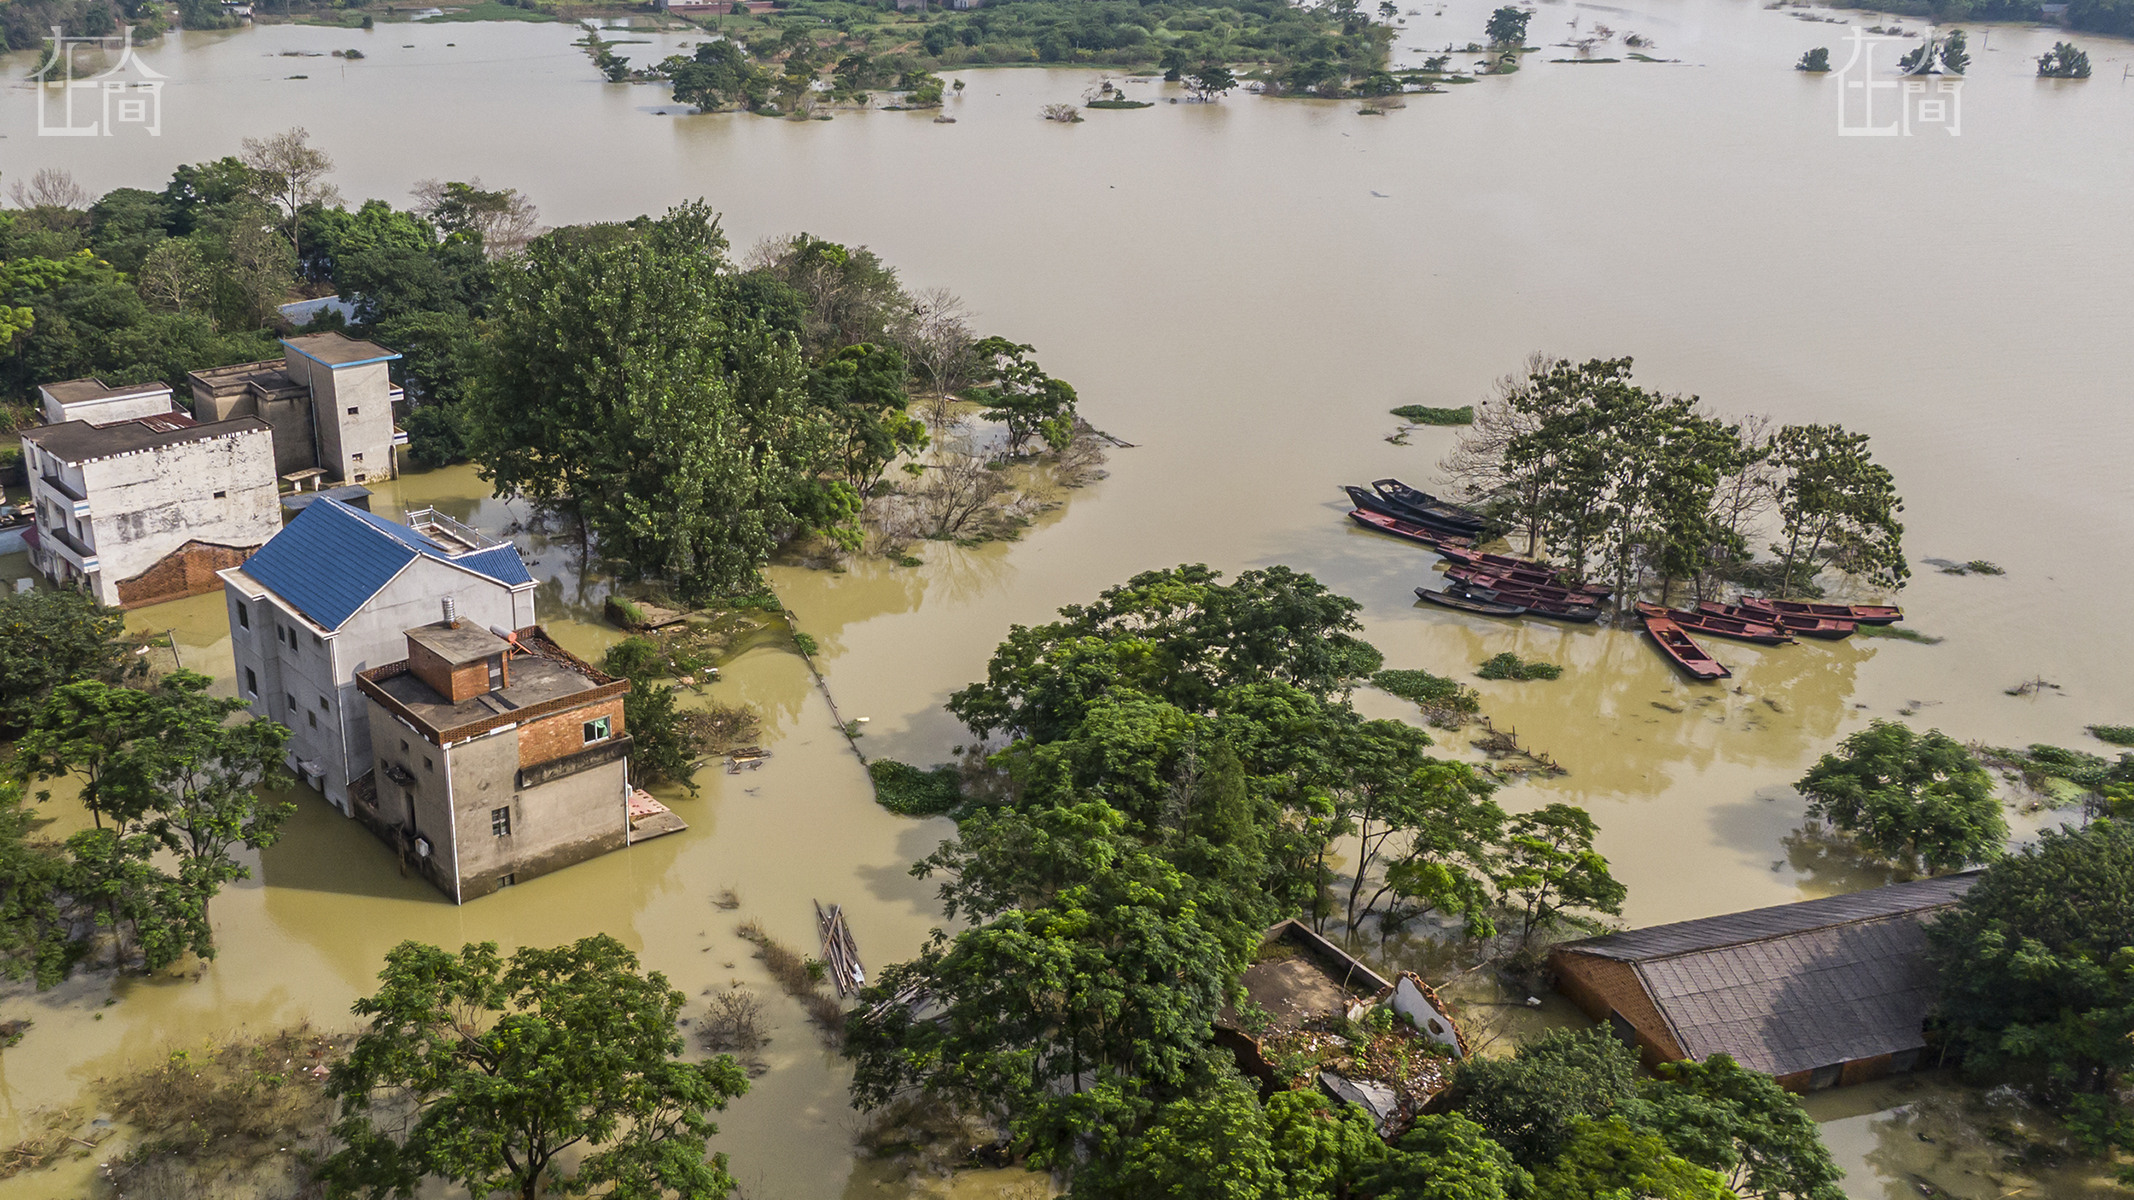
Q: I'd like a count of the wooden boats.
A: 12